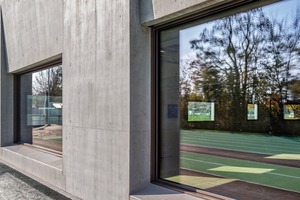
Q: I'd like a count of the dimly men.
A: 0